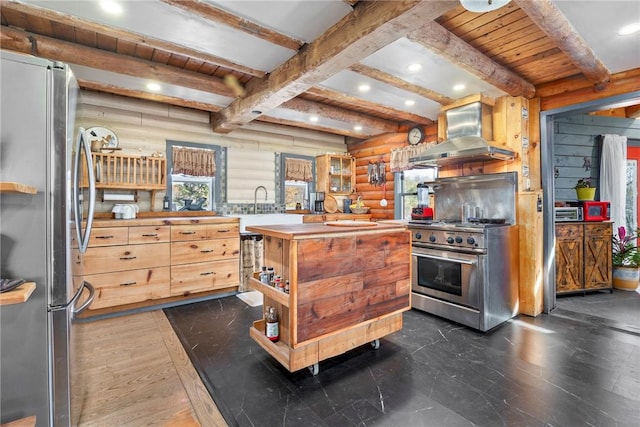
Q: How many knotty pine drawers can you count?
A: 8